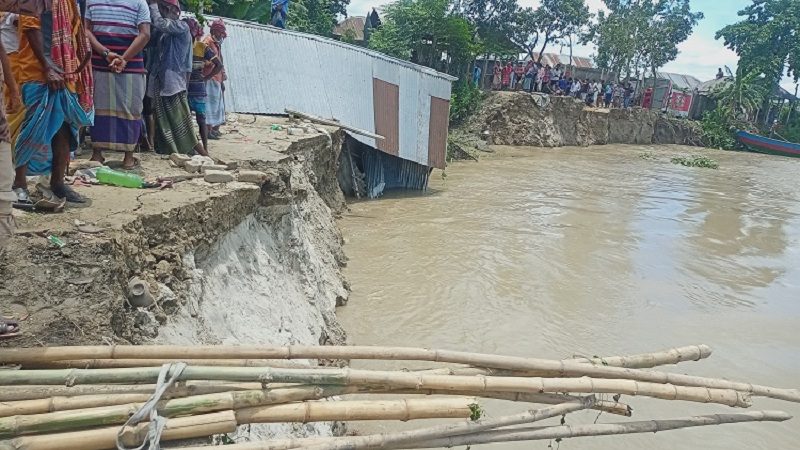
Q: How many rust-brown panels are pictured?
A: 2